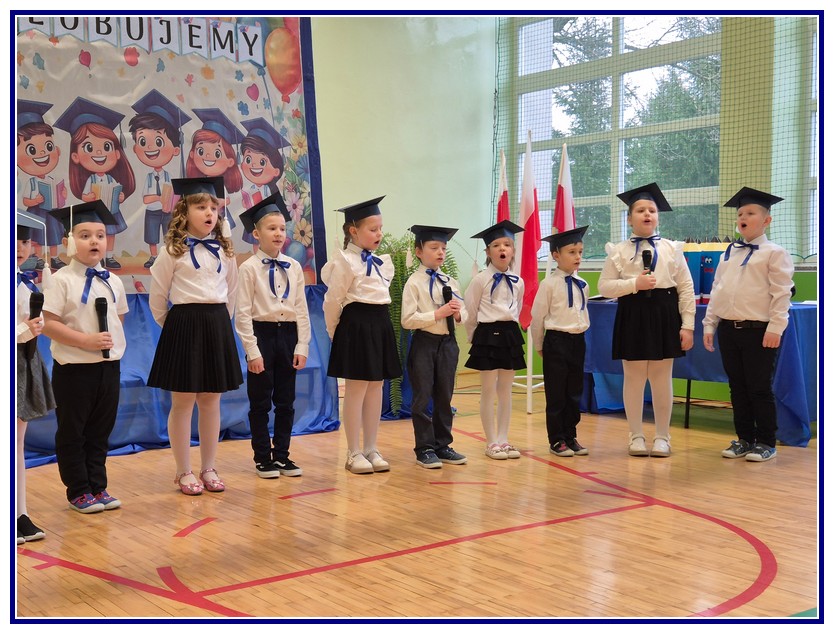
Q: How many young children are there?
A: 10